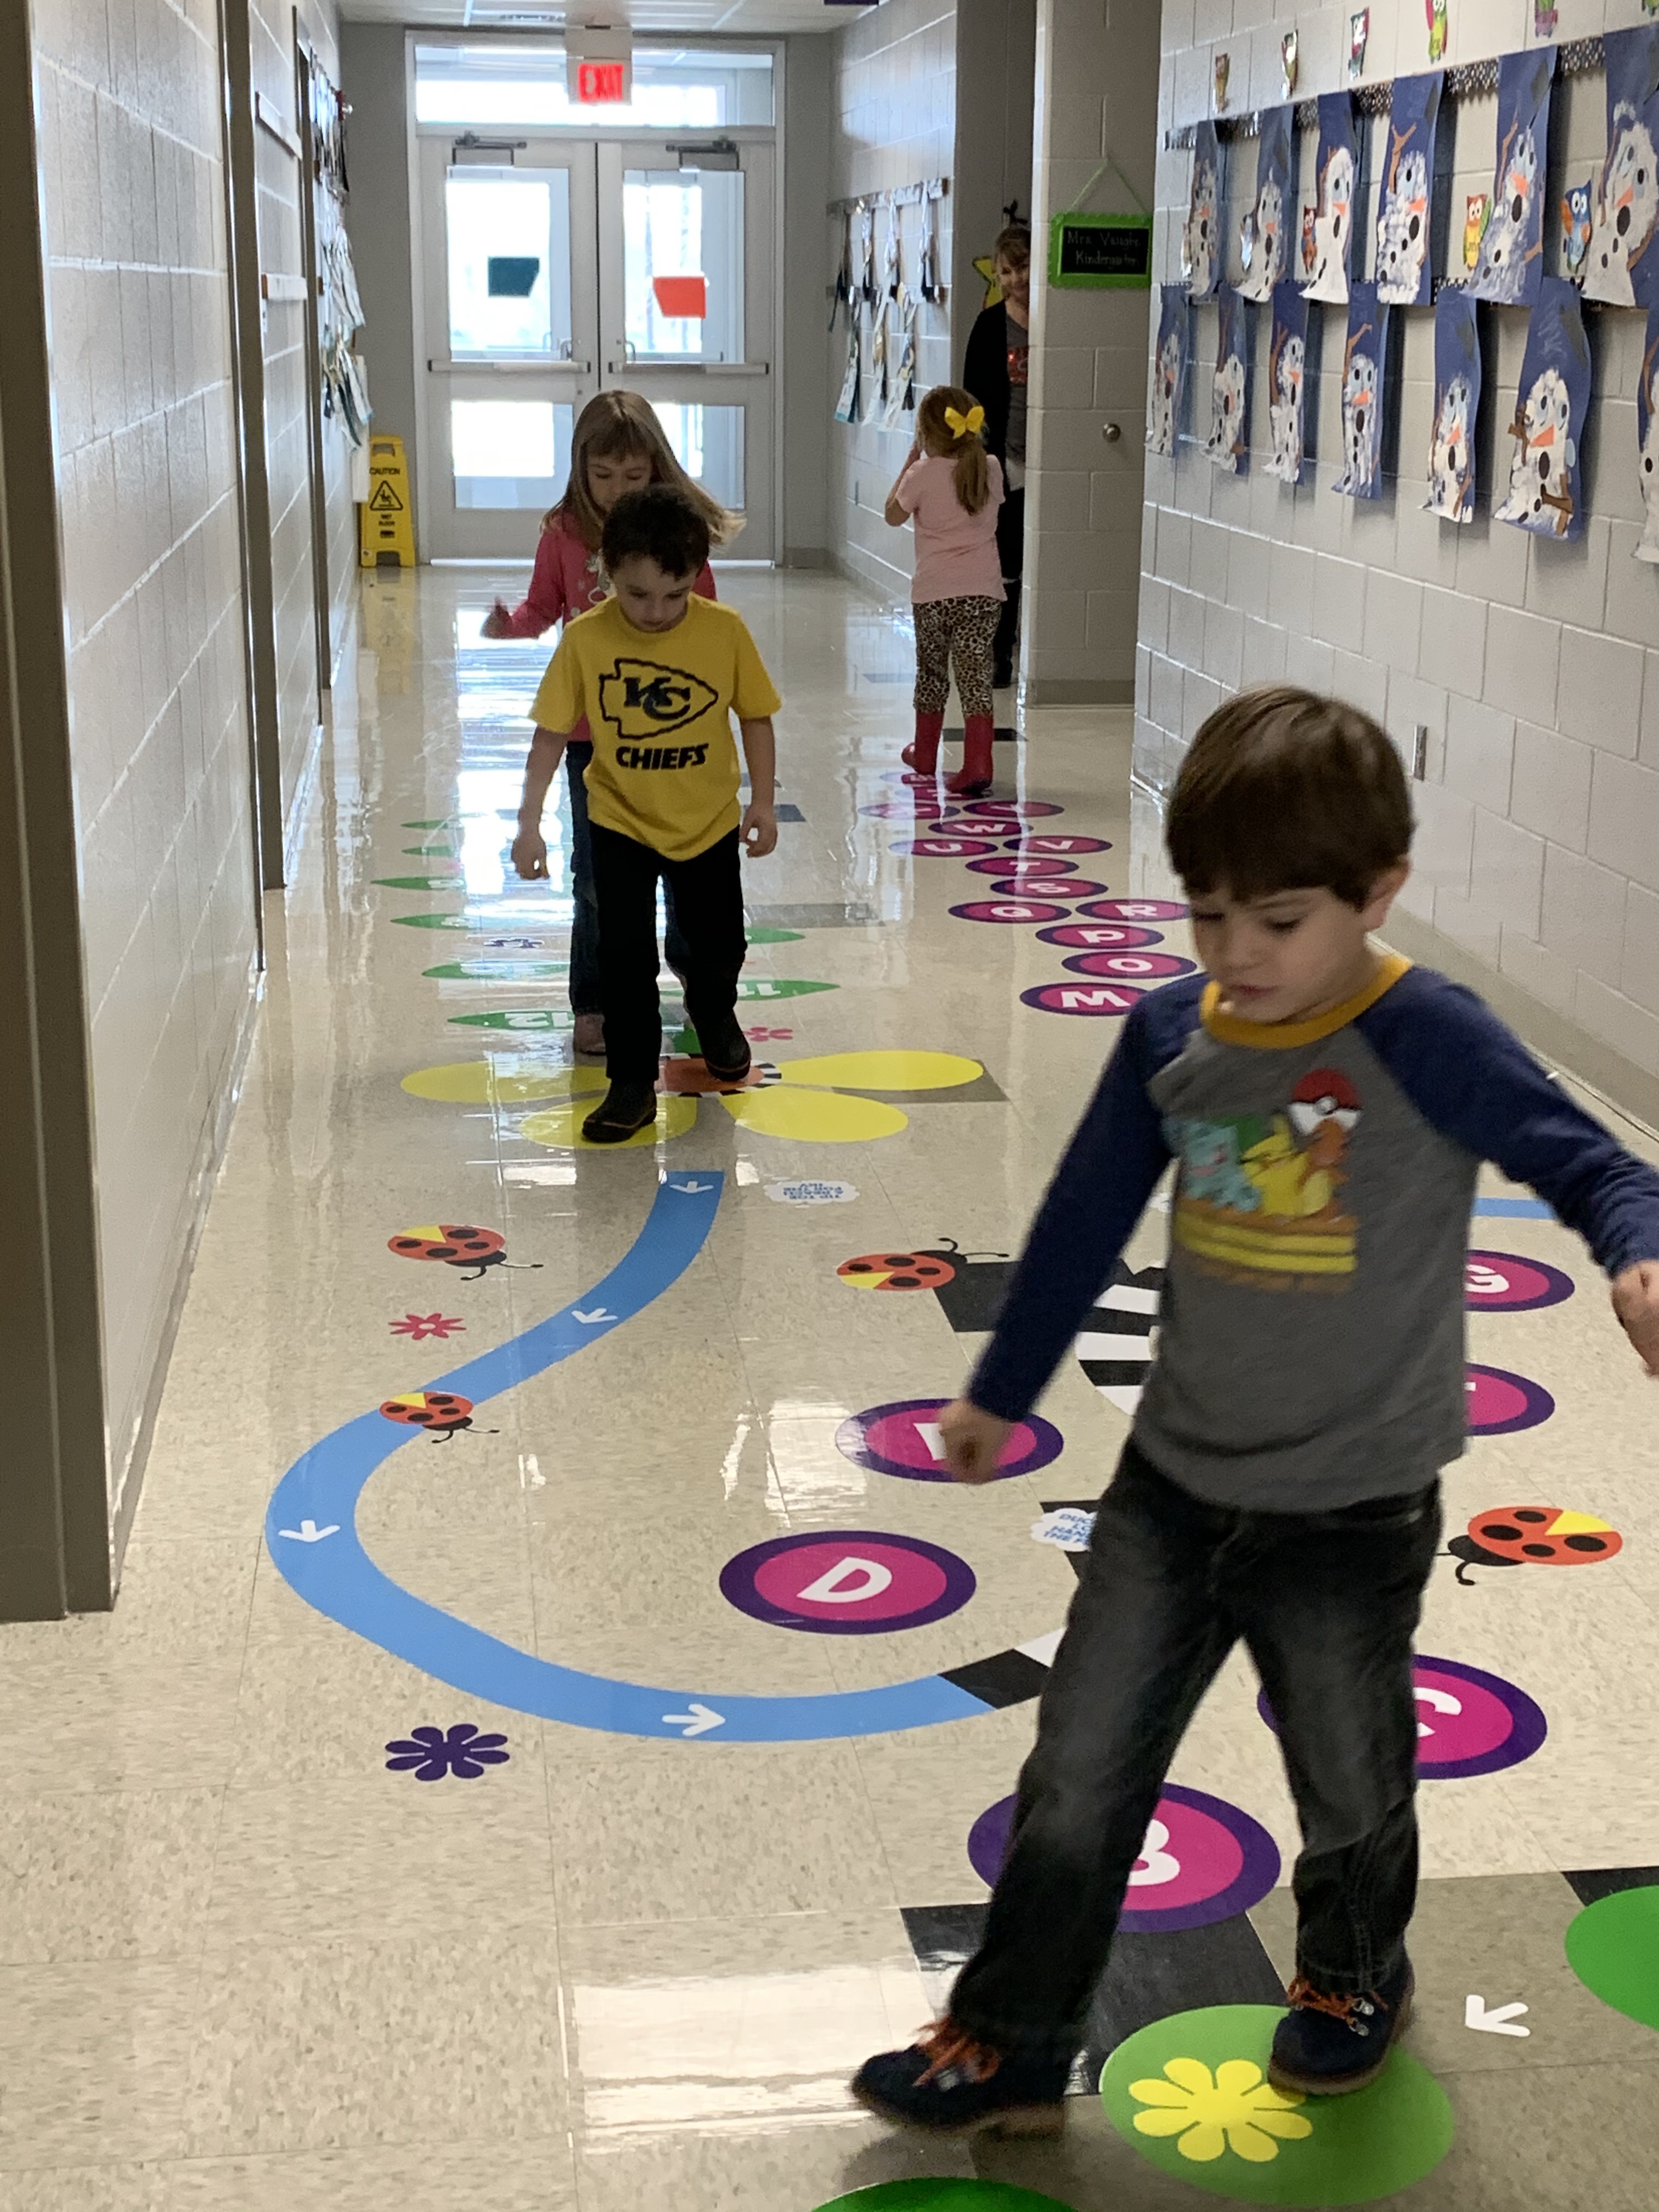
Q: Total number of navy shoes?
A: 2